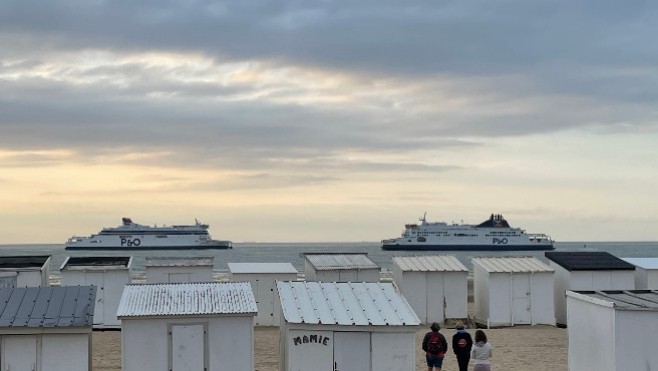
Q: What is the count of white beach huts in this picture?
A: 13